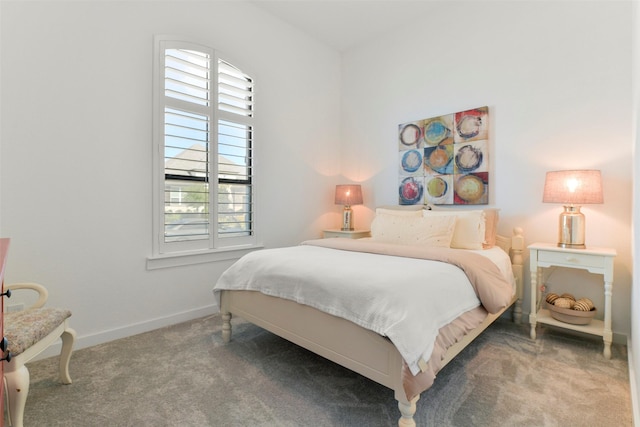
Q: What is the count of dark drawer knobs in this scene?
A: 3